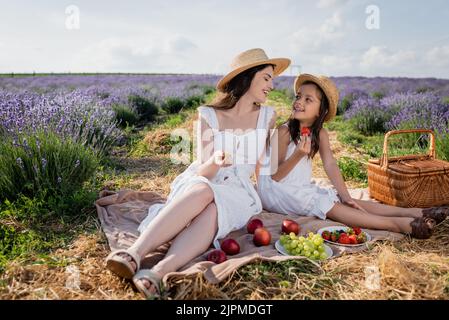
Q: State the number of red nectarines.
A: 5